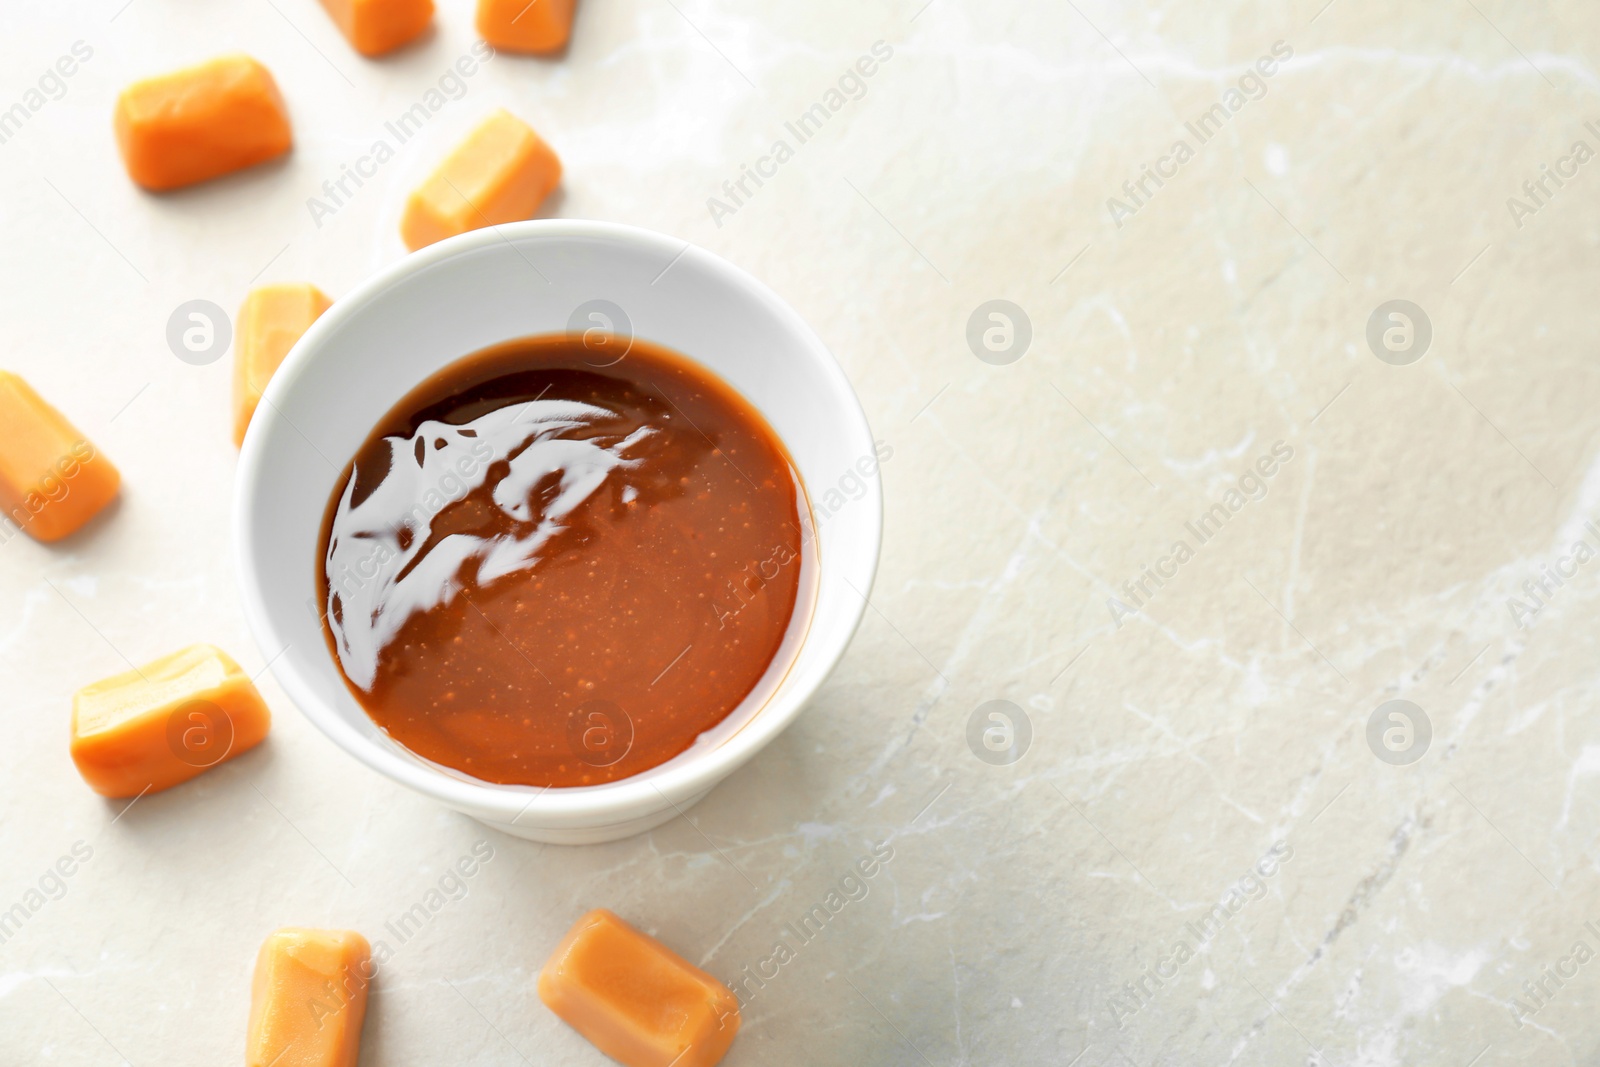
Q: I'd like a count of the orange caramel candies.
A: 9